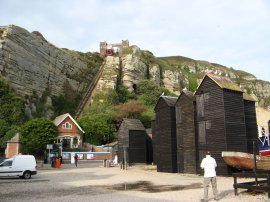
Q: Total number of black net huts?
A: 5